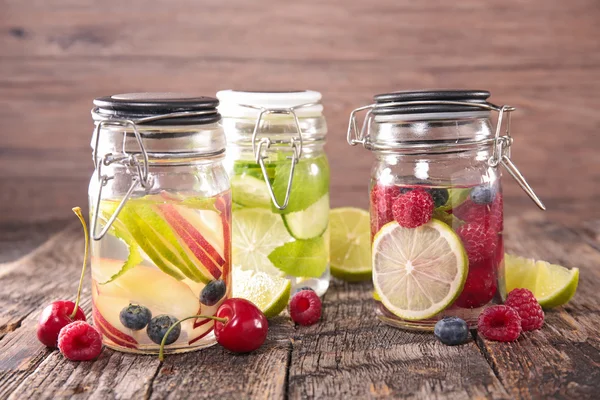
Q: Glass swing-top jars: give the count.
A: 3